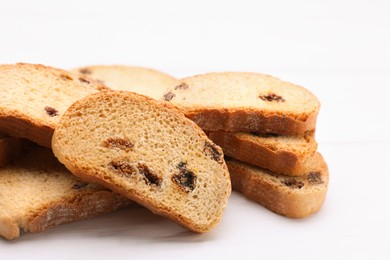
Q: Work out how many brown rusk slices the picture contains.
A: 8